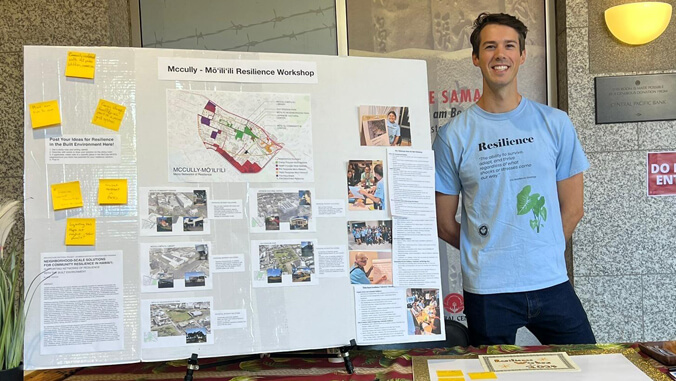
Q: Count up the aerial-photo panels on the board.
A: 5